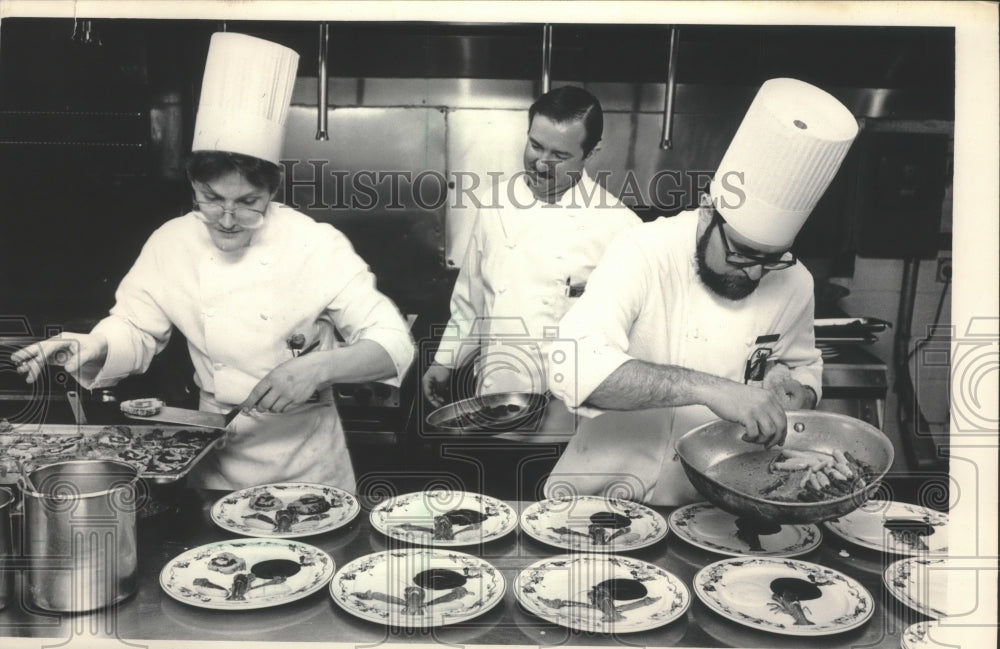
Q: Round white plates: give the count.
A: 11